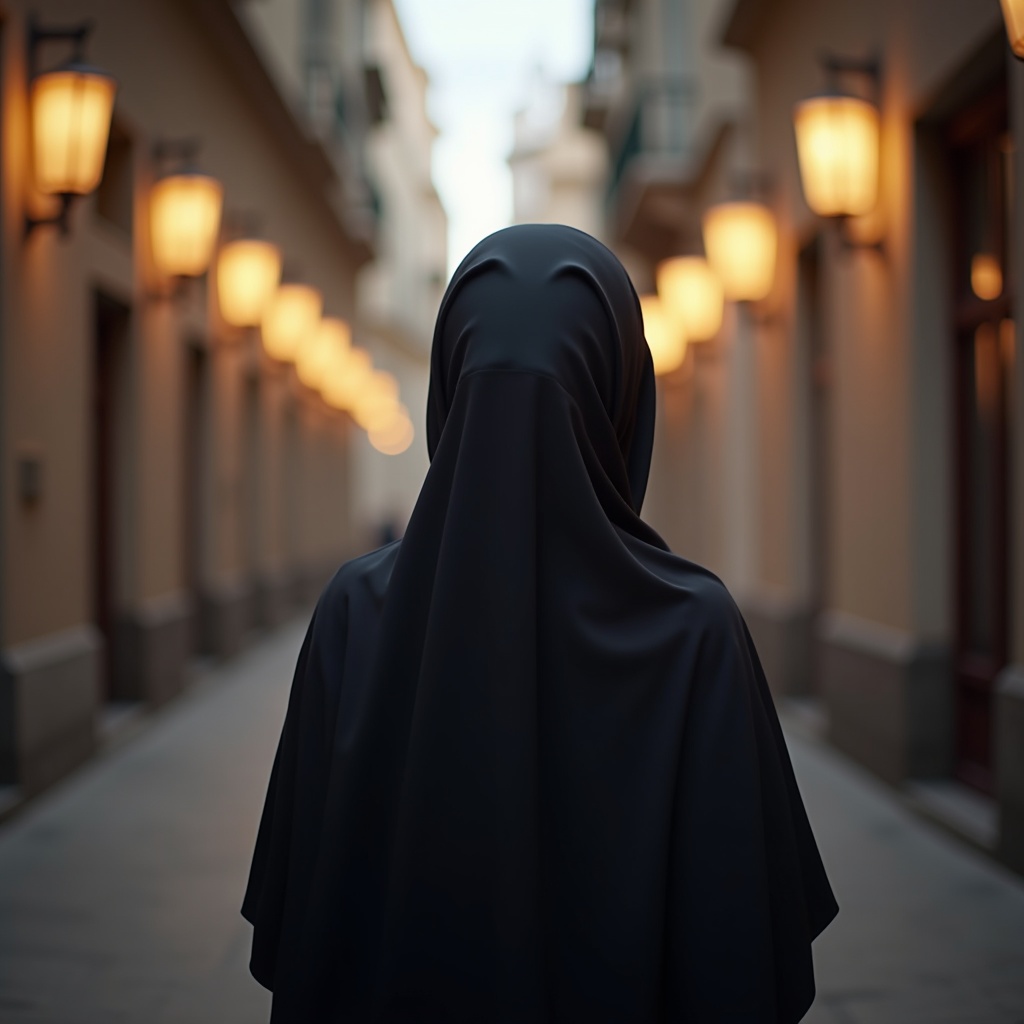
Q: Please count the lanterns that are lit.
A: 13